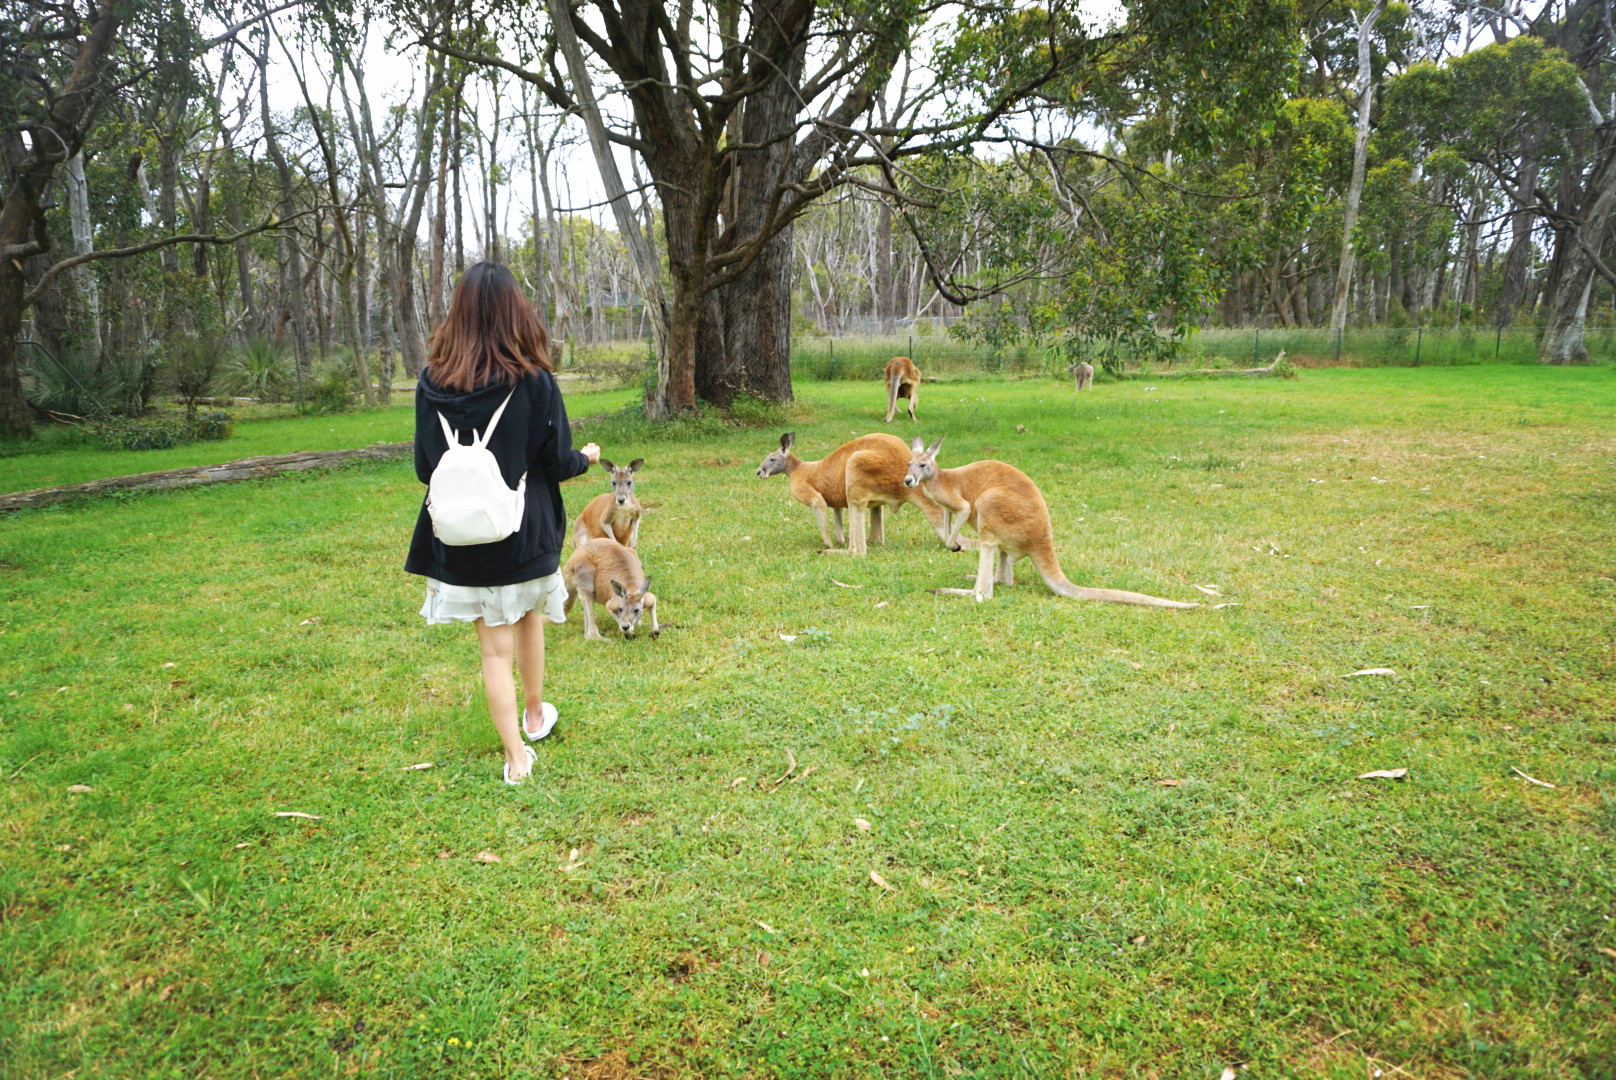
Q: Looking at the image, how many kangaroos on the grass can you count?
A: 6